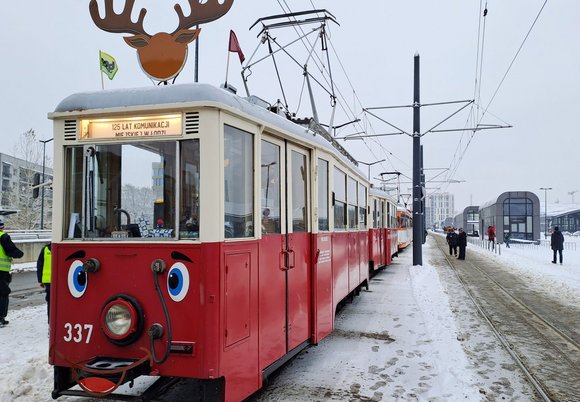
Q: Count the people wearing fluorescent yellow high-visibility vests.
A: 2